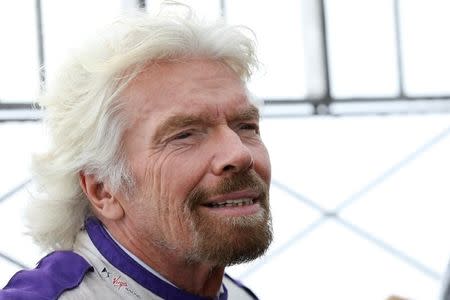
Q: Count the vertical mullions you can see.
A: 5